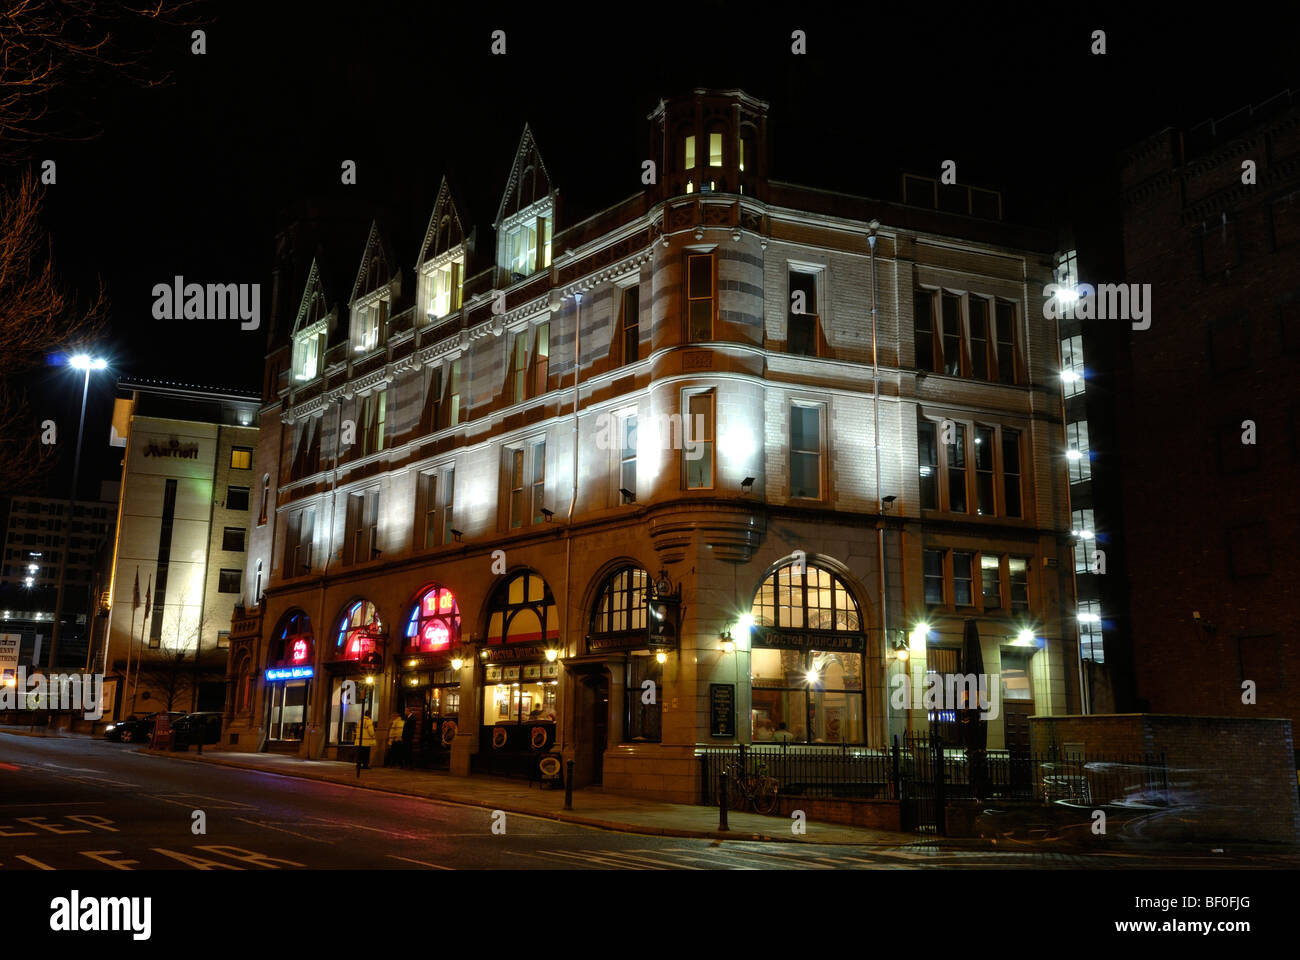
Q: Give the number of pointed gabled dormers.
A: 4